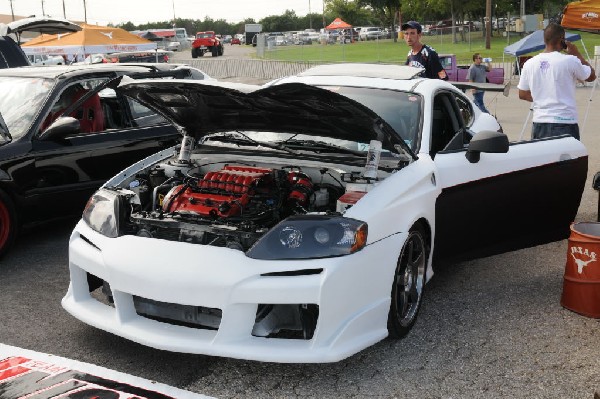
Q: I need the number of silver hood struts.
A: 2